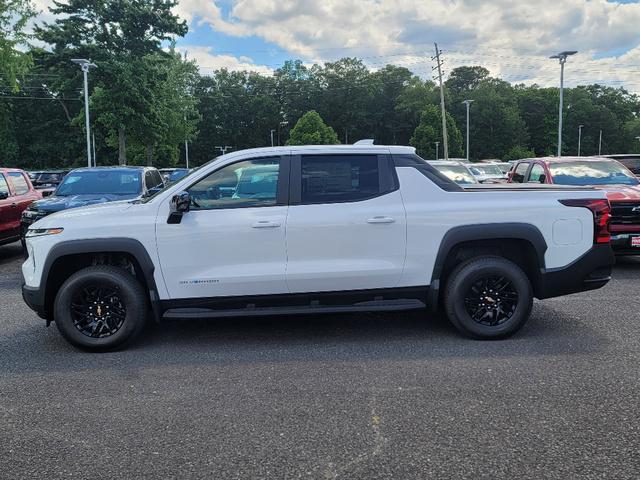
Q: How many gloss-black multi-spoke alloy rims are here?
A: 2